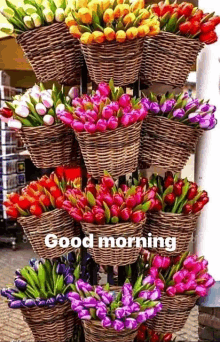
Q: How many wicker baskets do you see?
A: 12